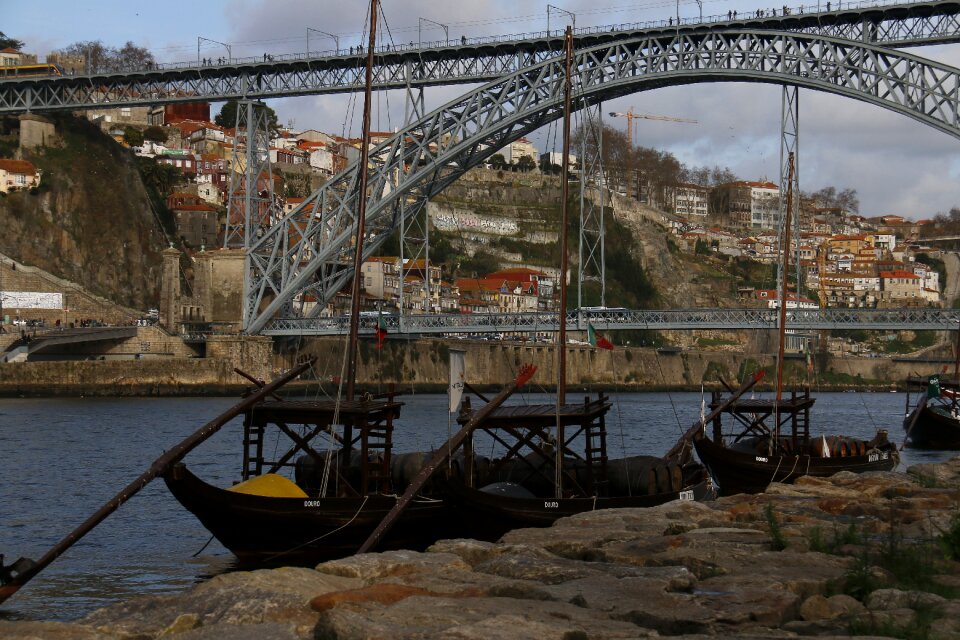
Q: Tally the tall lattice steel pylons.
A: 4